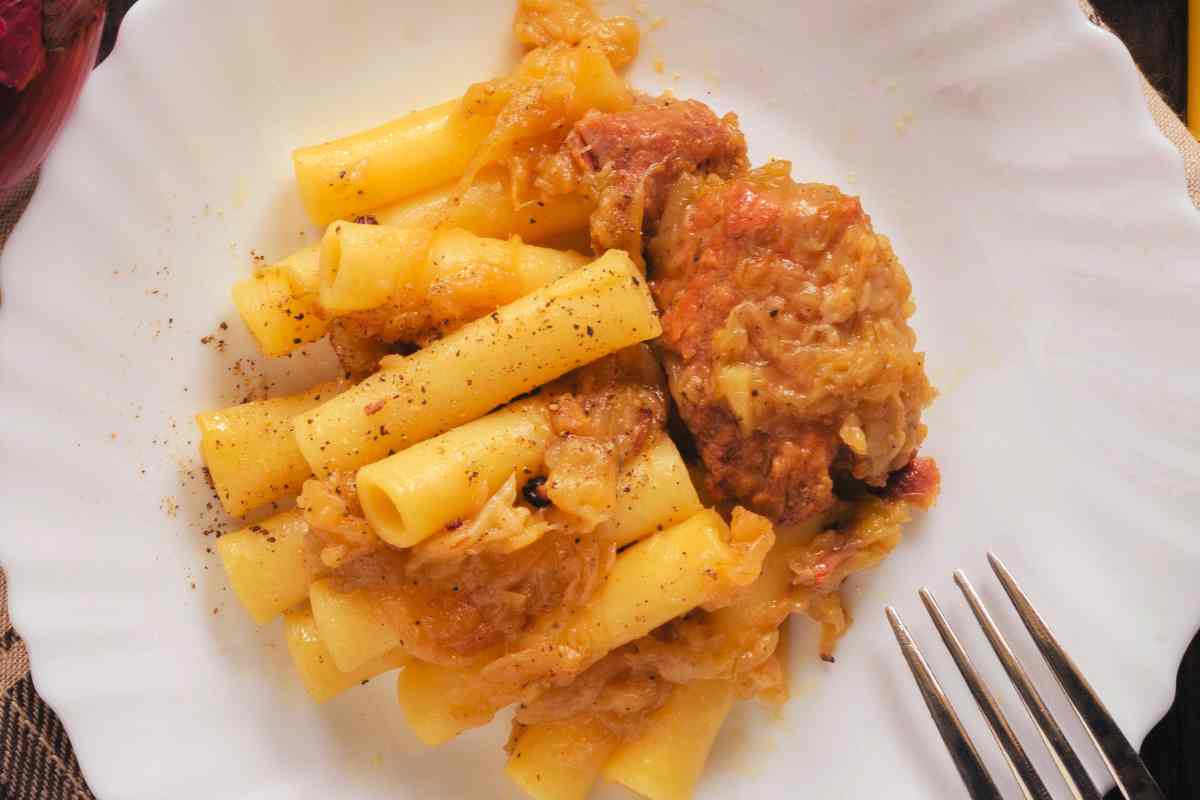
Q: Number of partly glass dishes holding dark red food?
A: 1